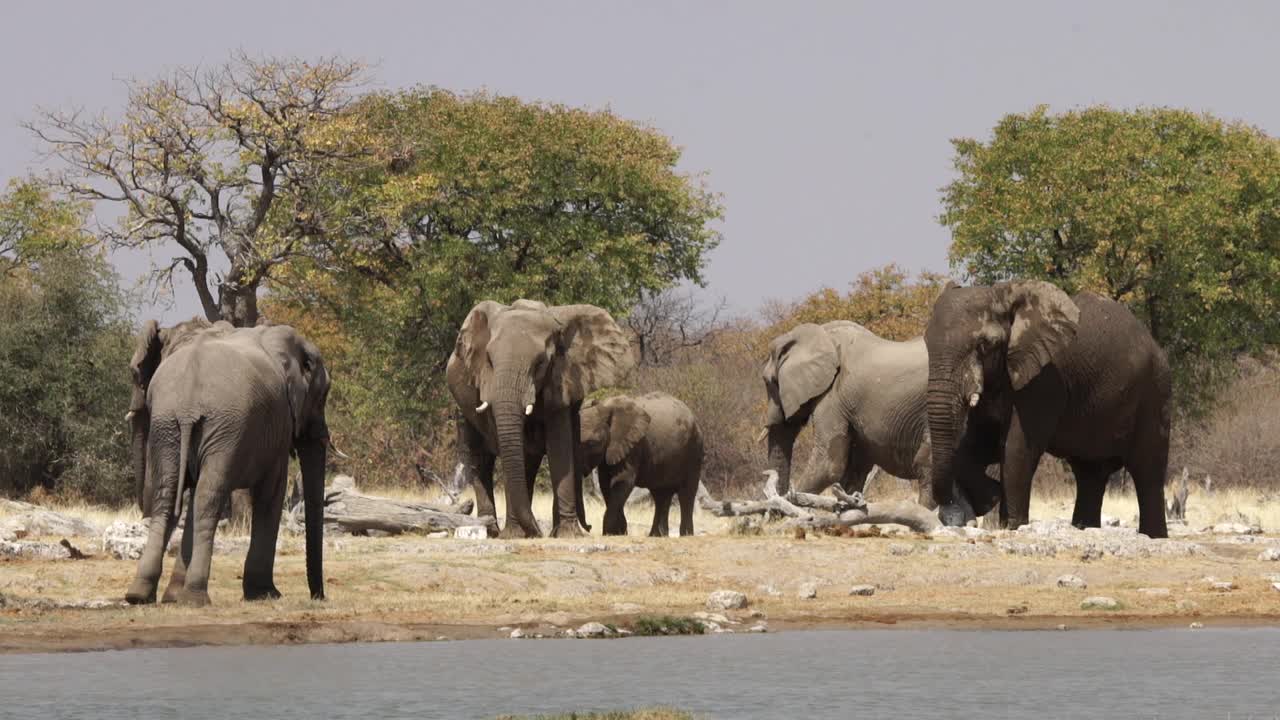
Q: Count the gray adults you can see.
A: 5